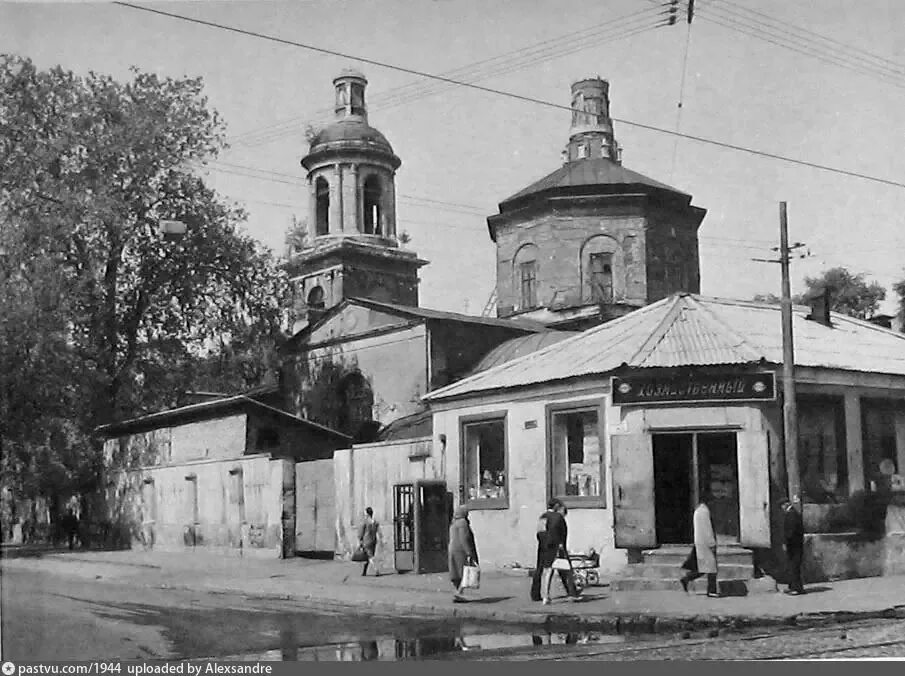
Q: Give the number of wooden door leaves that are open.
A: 2